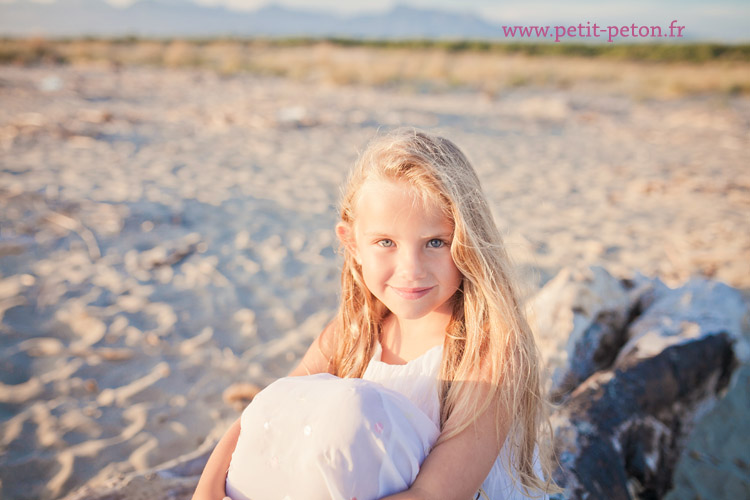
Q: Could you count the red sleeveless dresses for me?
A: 0